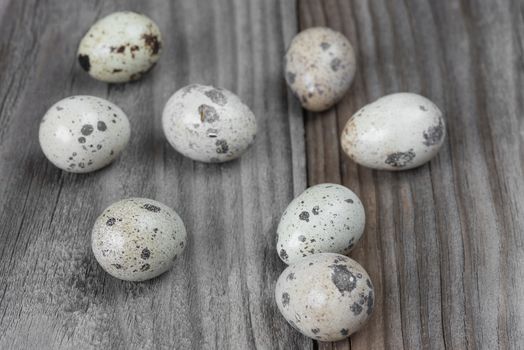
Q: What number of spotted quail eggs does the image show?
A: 8